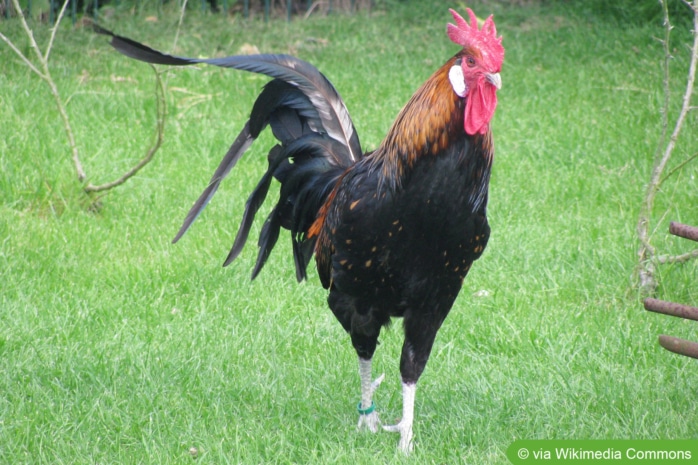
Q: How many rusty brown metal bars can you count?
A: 3